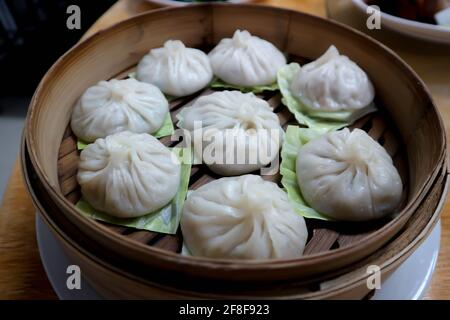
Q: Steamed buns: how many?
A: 8